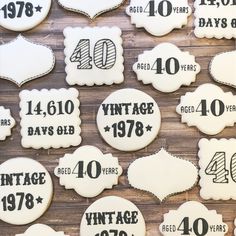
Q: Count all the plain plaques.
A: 4